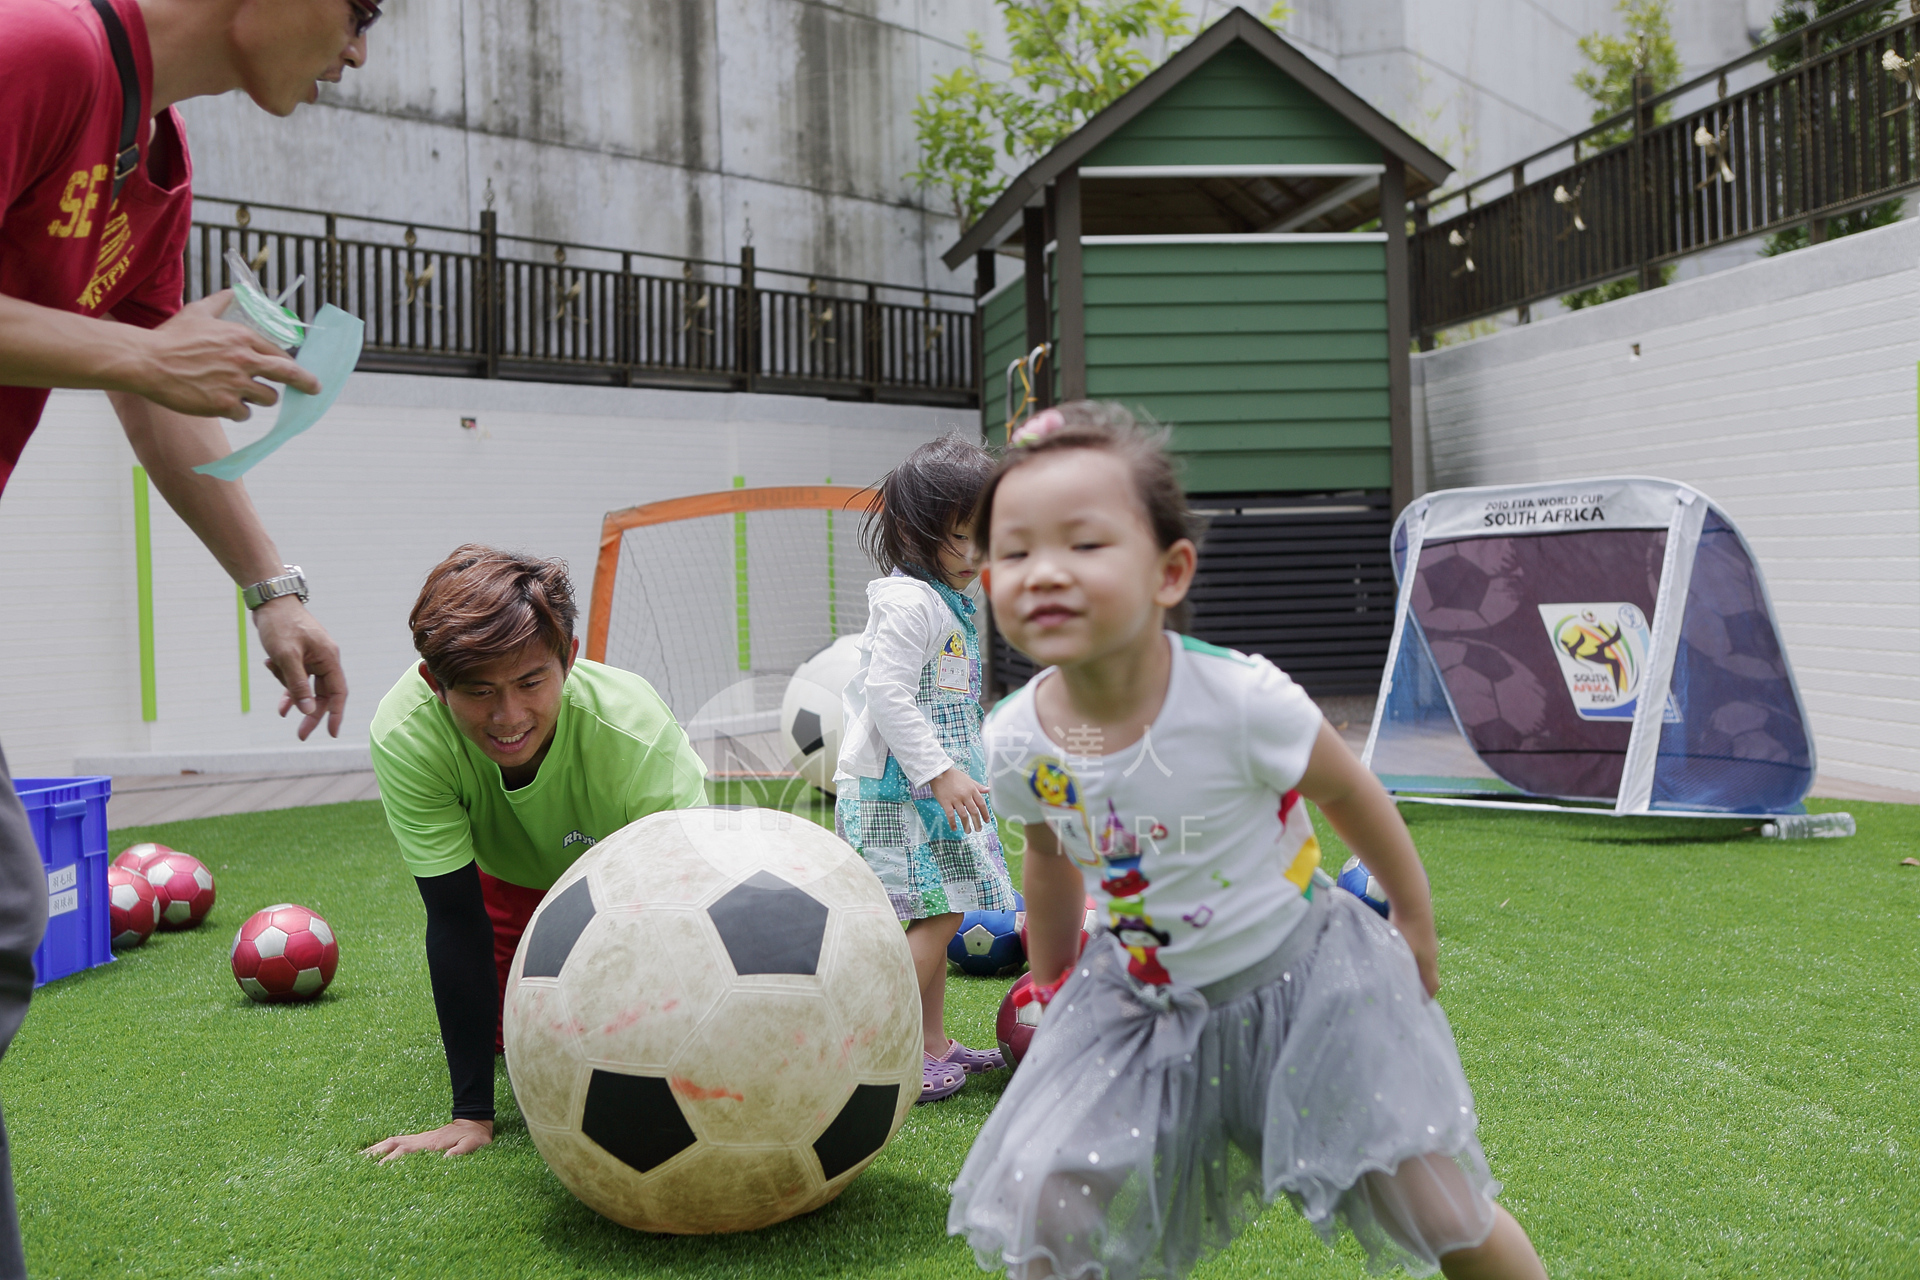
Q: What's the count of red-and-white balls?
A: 6